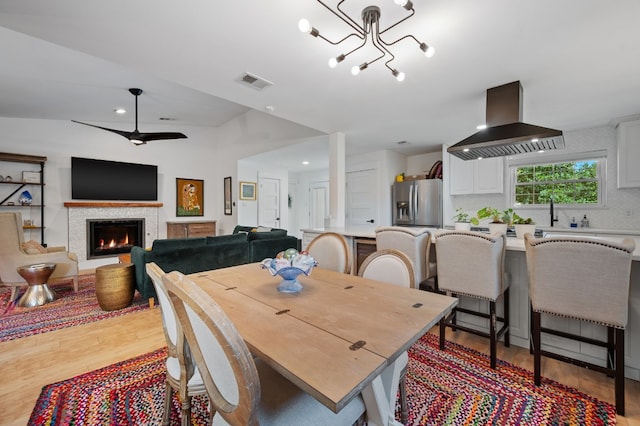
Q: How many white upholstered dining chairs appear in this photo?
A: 4